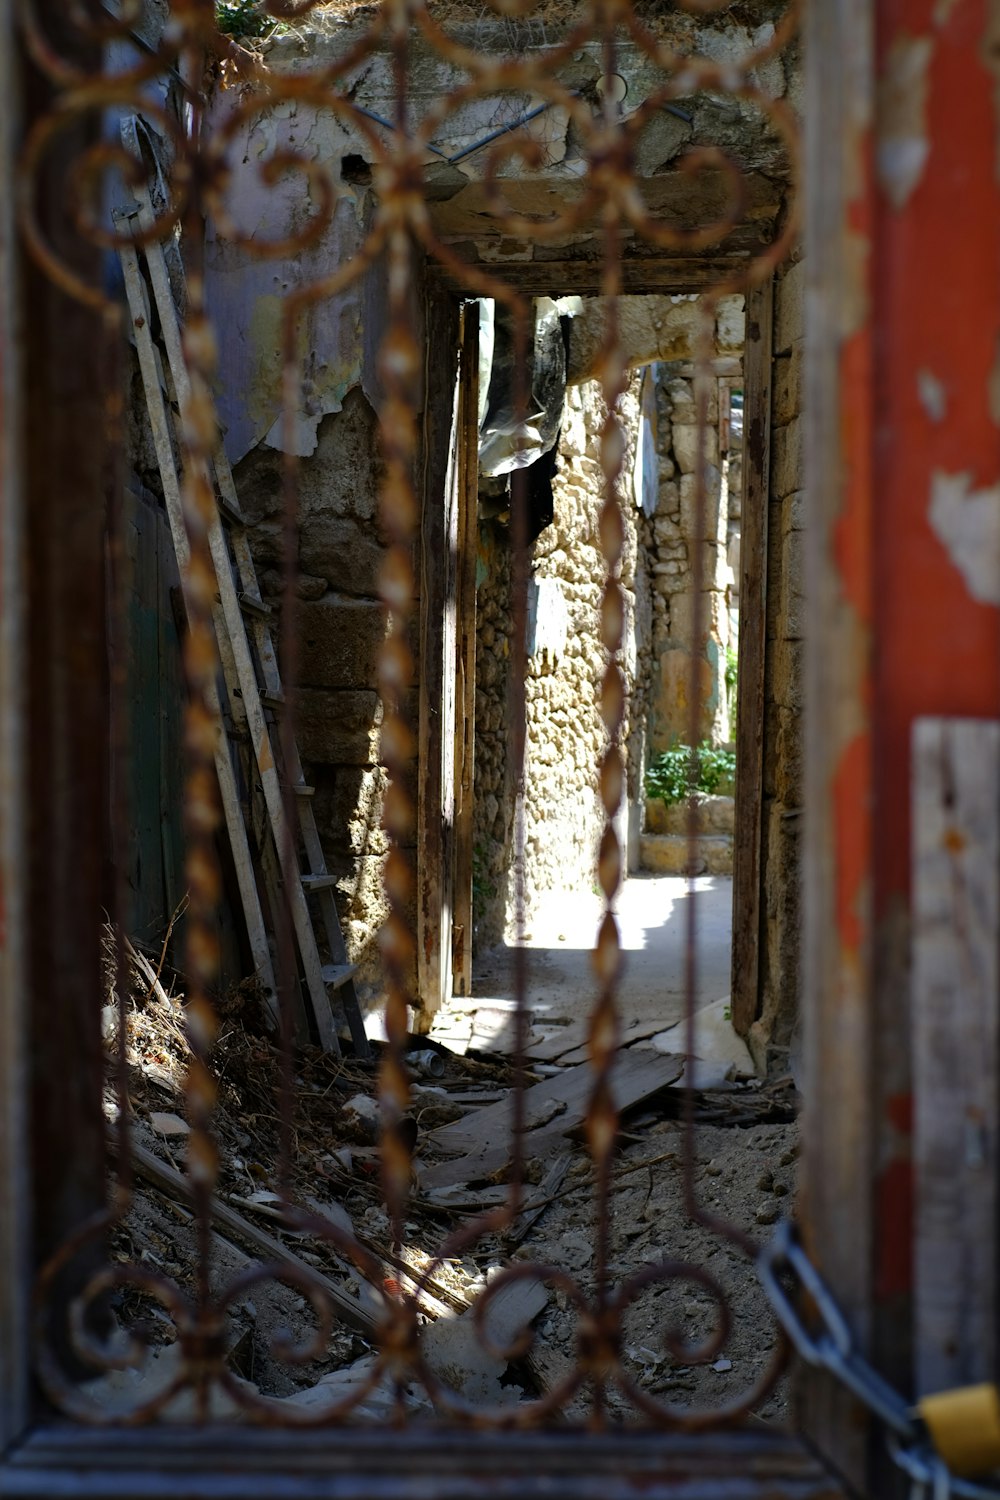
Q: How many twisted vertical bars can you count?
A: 3